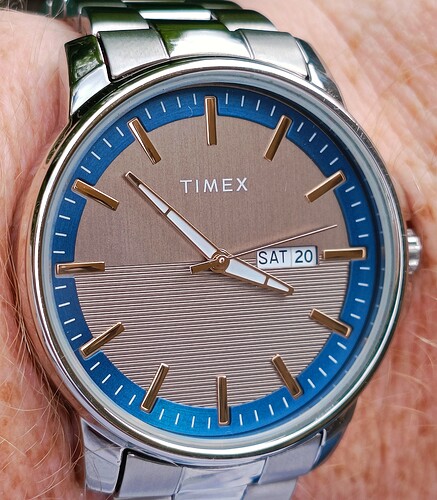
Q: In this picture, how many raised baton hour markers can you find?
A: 12